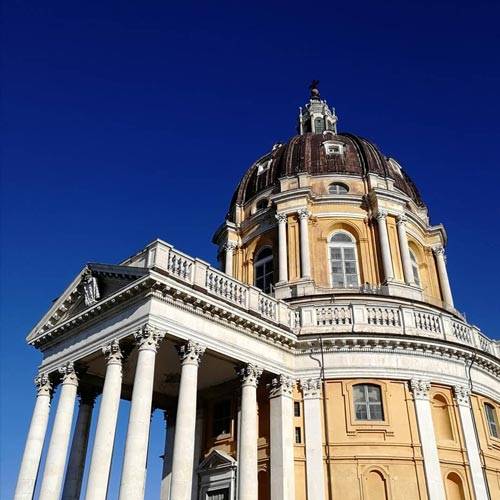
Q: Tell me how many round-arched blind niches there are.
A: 3